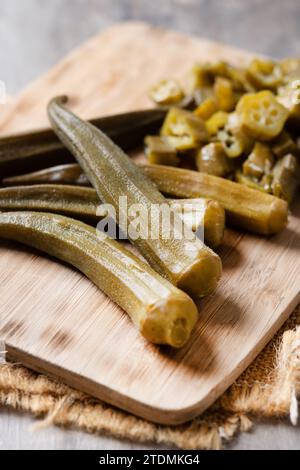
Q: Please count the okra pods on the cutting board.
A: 5